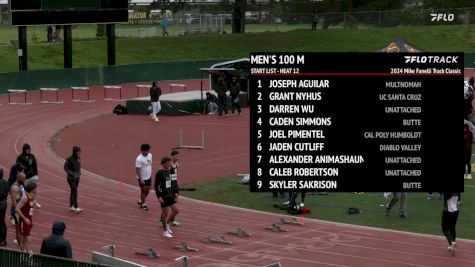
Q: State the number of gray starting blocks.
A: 6